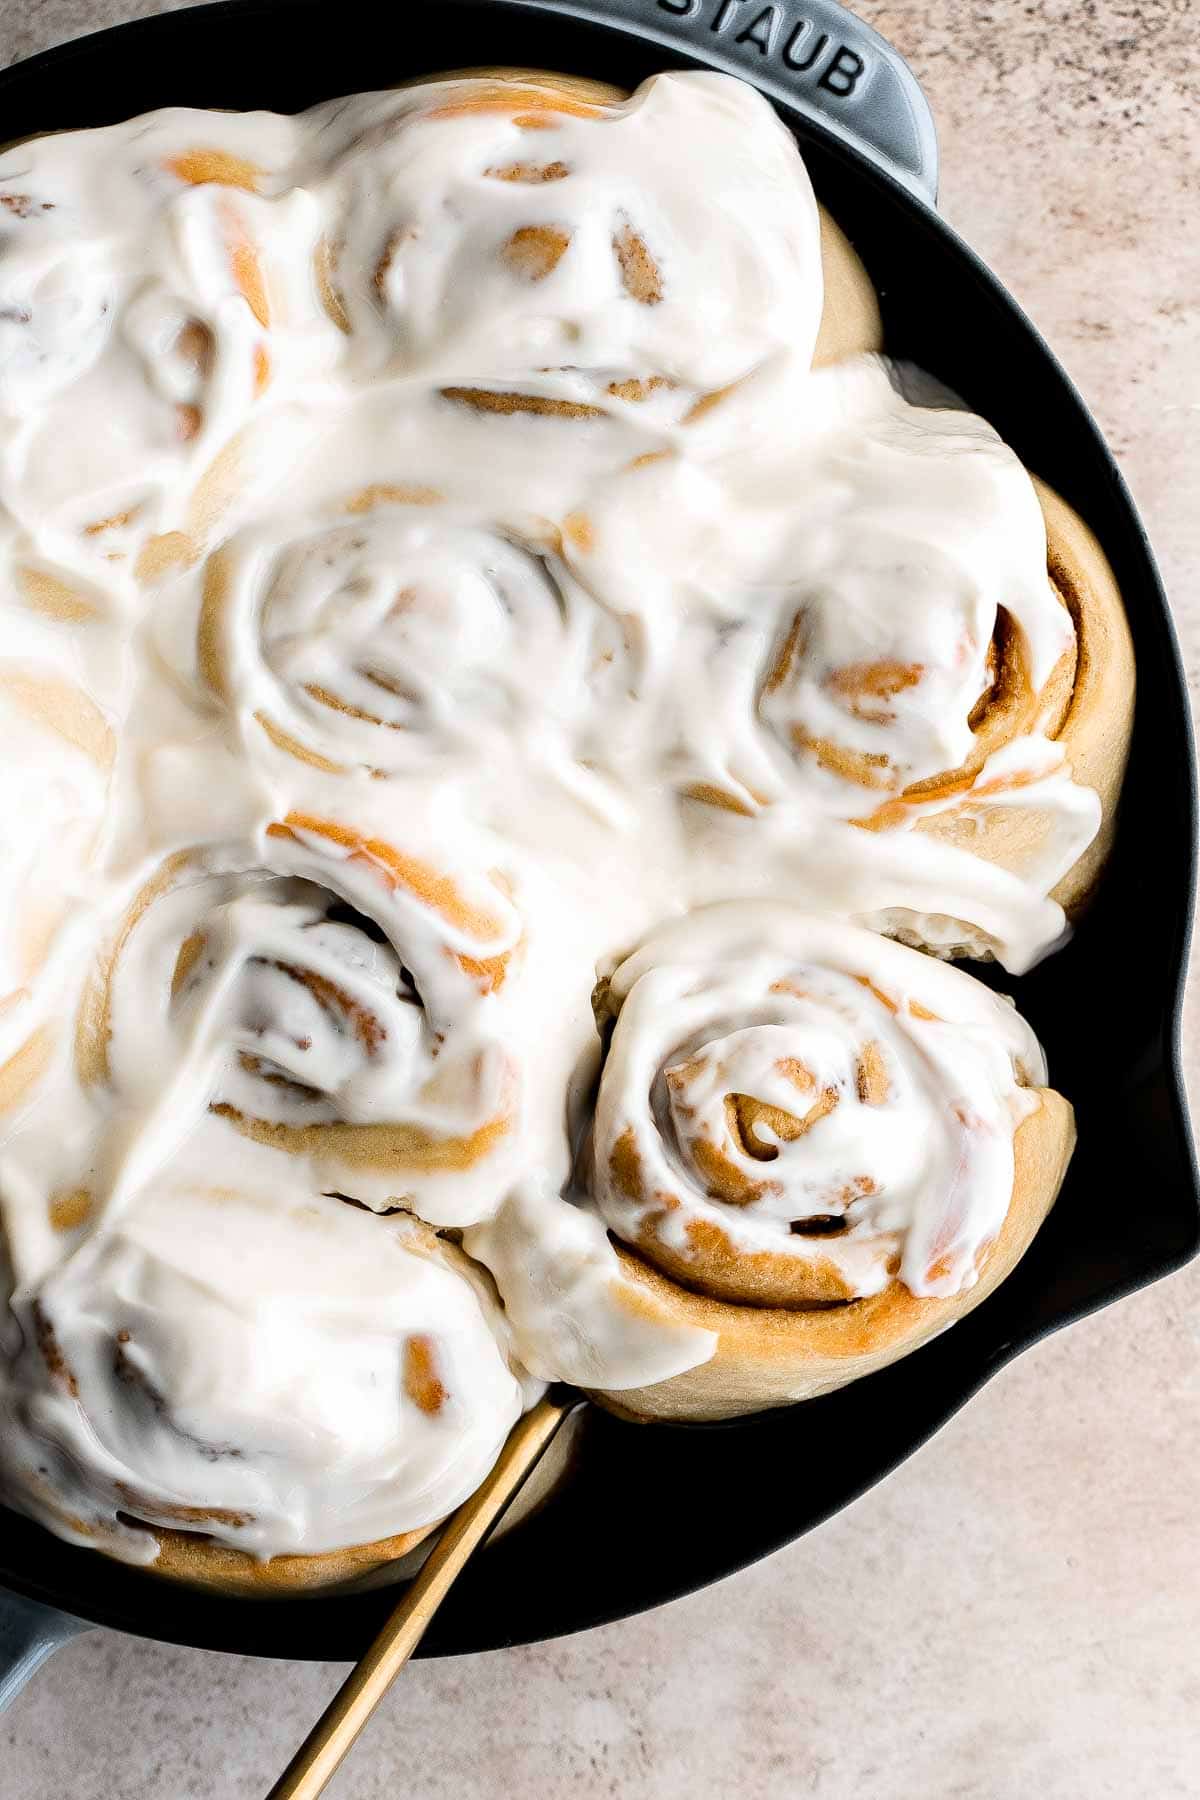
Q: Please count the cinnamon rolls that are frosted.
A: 8